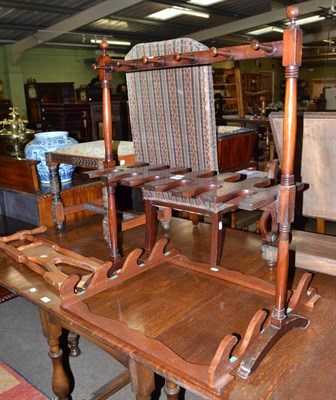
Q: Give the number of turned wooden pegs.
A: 6